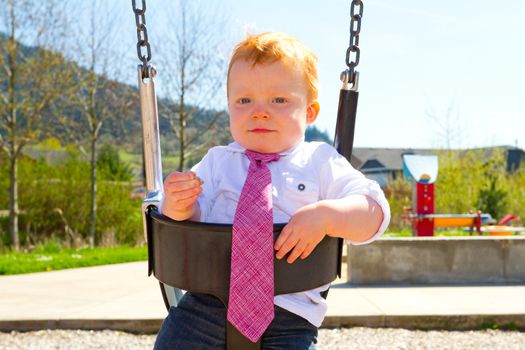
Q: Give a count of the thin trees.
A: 3